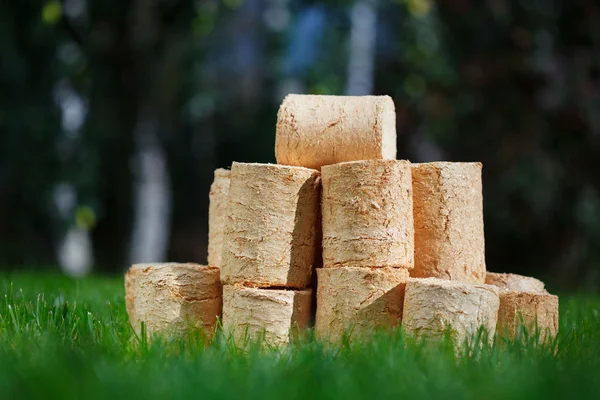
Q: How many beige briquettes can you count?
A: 10